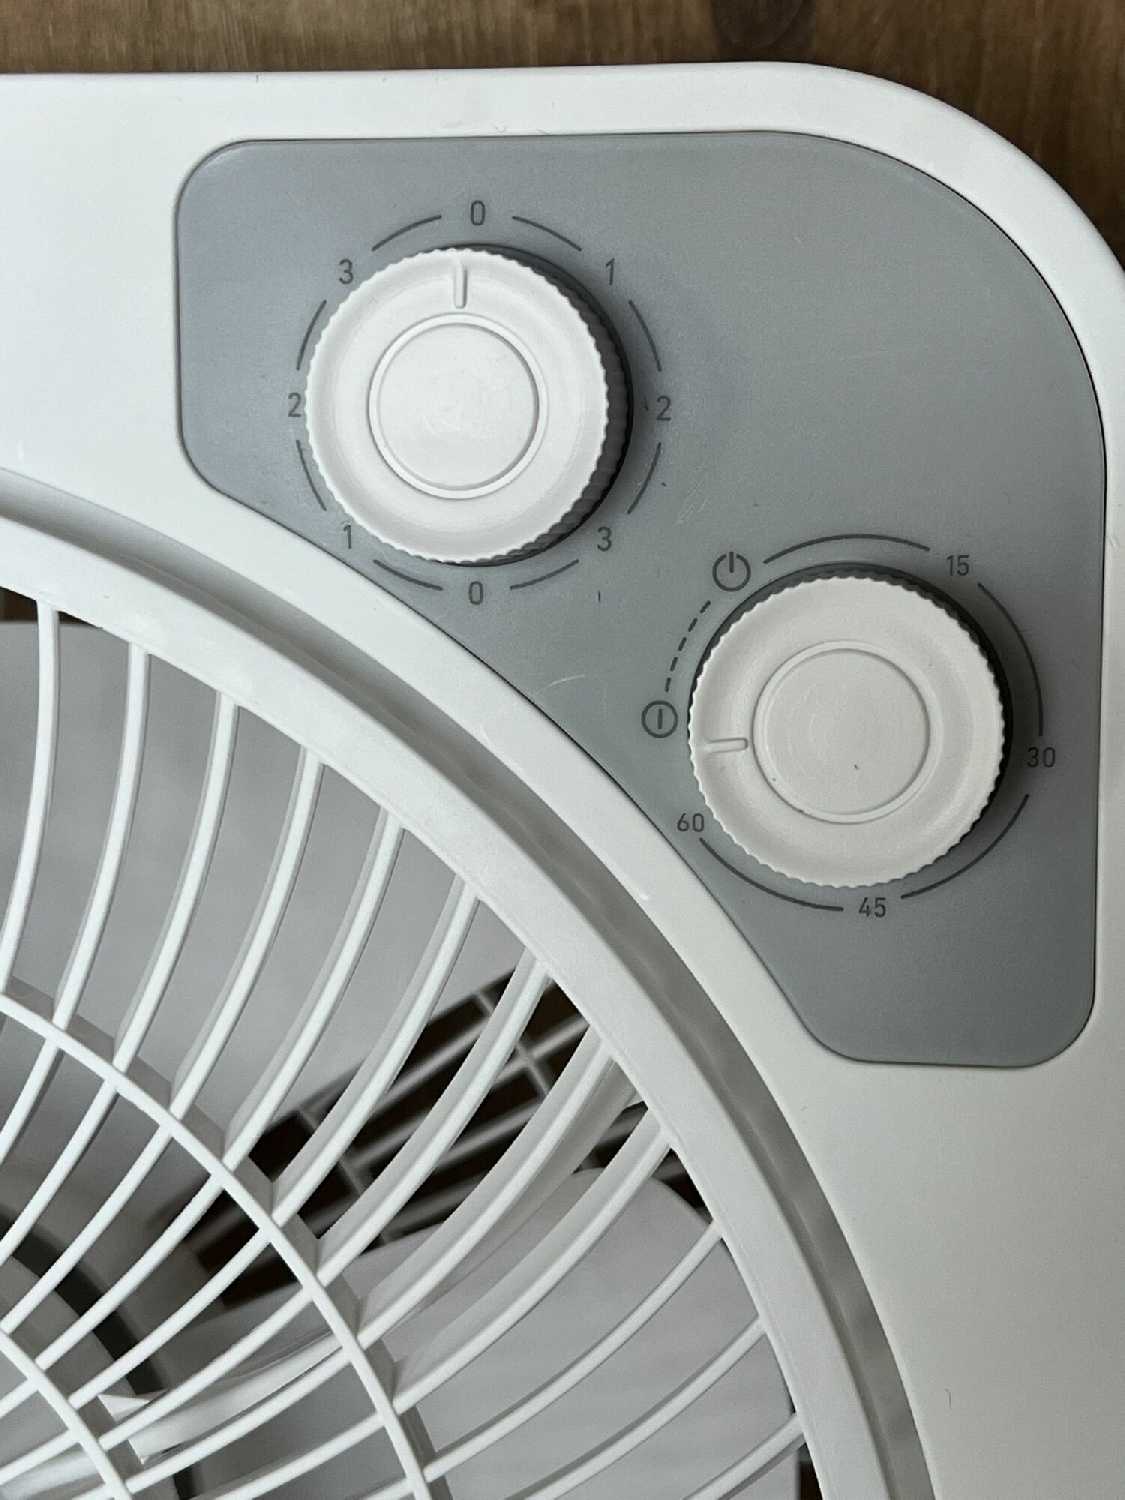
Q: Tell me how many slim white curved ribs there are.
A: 12